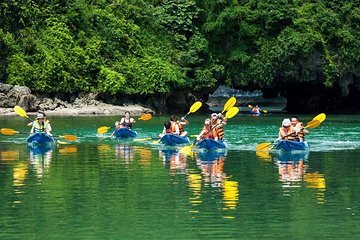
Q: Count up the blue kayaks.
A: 6